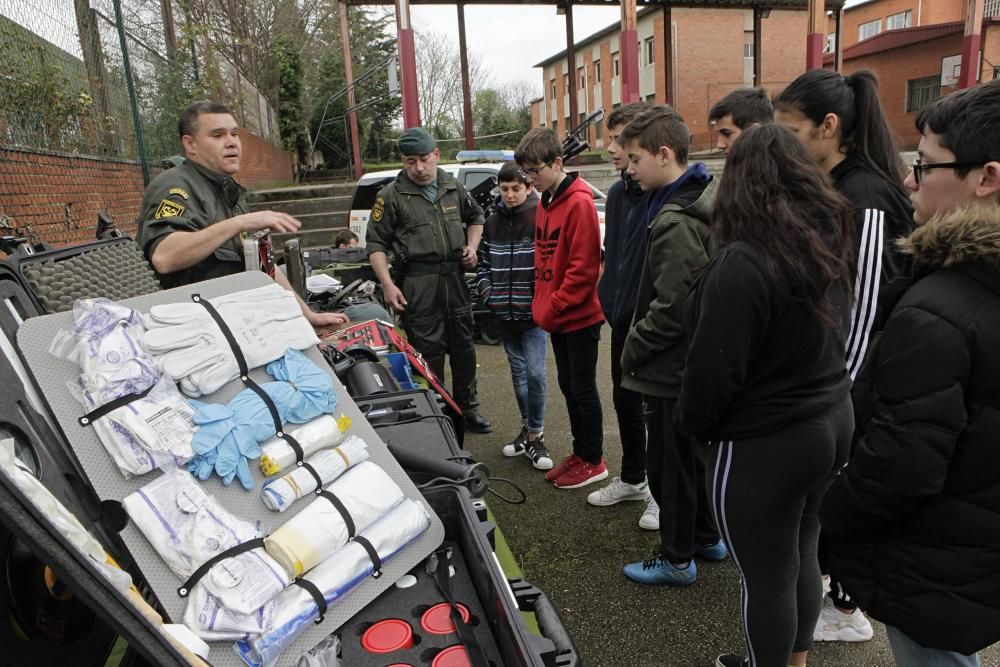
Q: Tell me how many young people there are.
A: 8